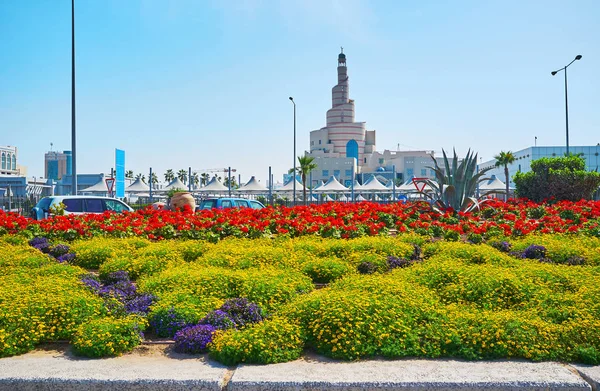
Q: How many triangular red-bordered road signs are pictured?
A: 2